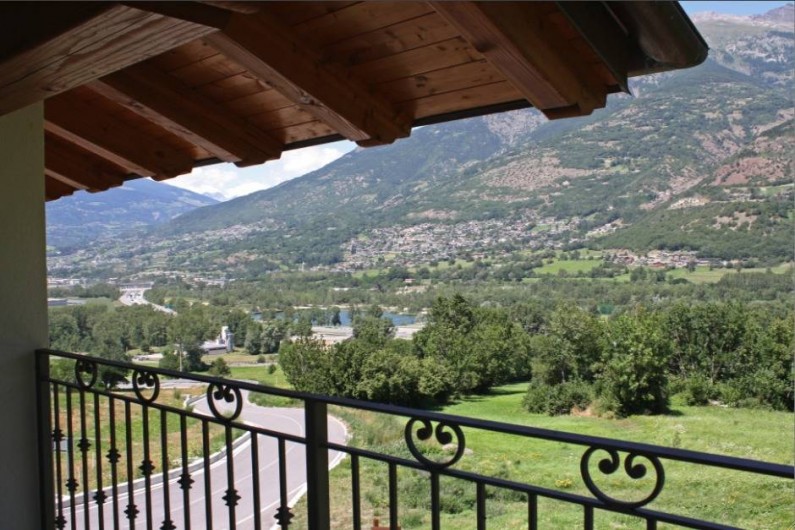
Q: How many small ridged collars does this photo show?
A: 12